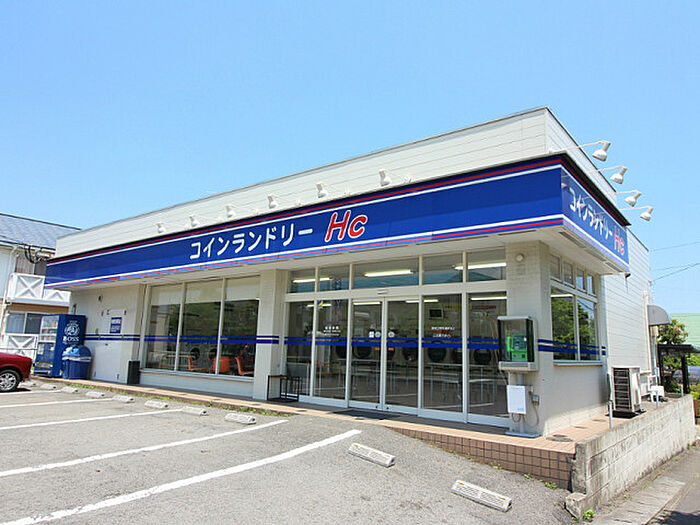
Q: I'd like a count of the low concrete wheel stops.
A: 10